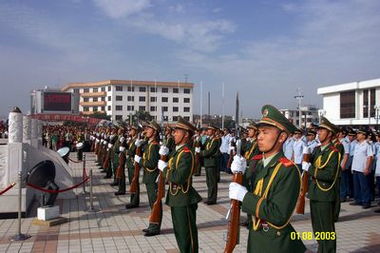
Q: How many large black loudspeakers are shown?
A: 1